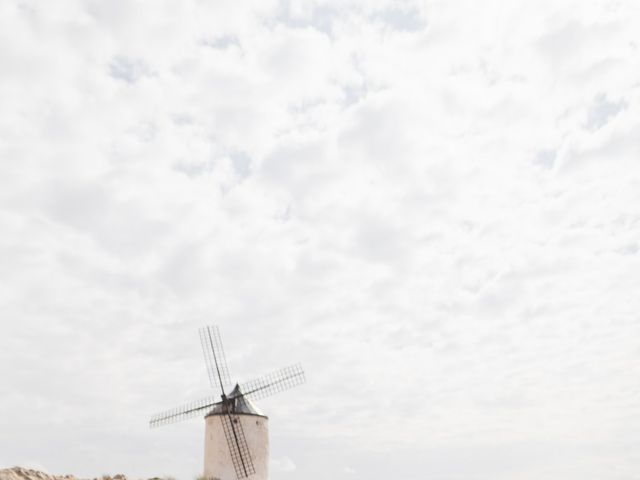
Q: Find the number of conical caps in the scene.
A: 1